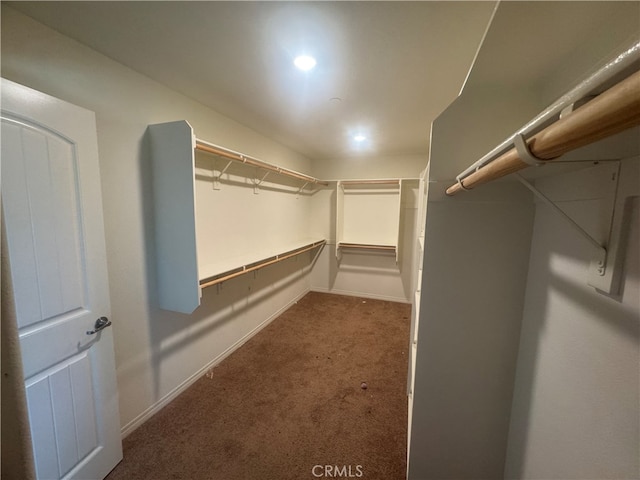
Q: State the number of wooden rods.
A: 5